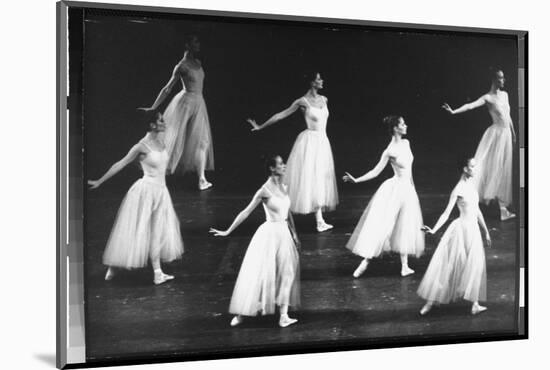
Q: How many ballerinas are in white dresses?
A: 7